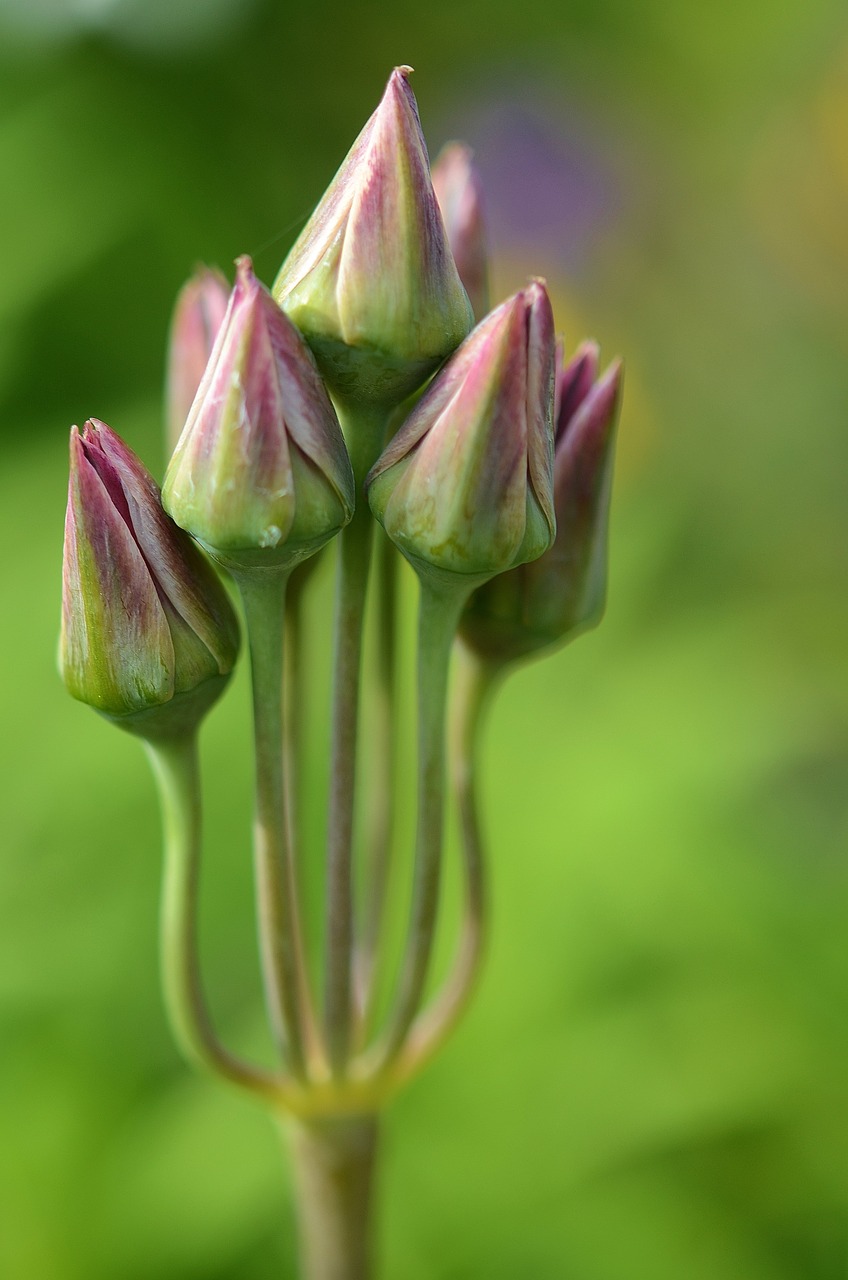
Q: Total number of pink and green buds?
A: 7